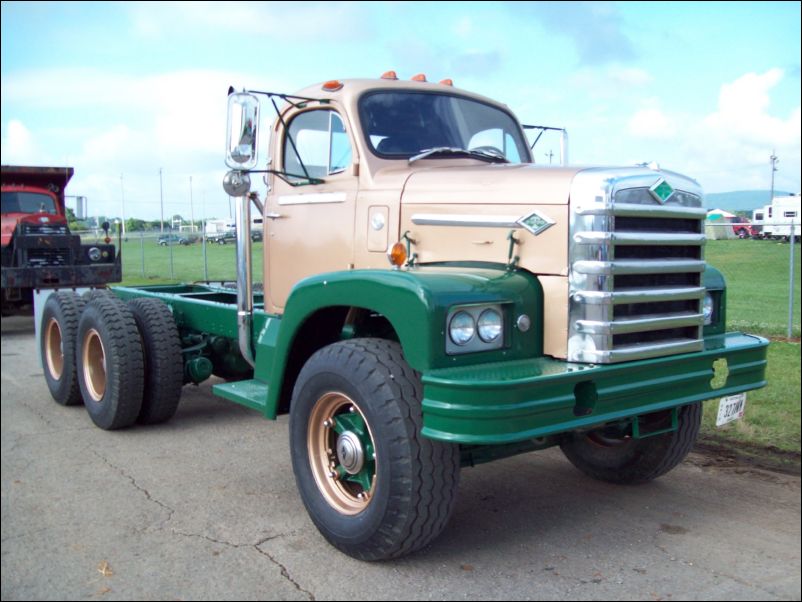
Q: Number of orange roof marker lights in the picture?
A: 4